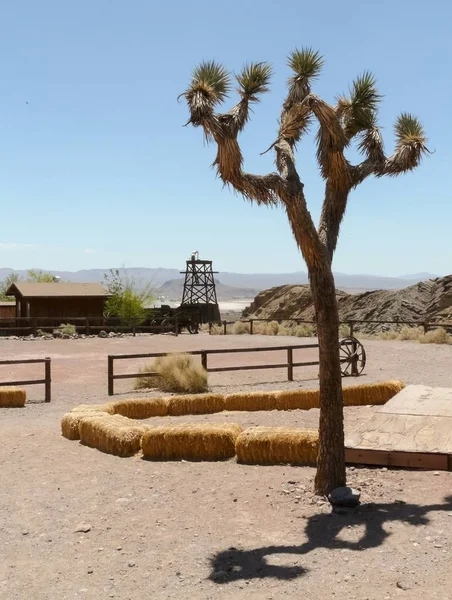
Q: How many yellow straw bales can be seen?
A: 11